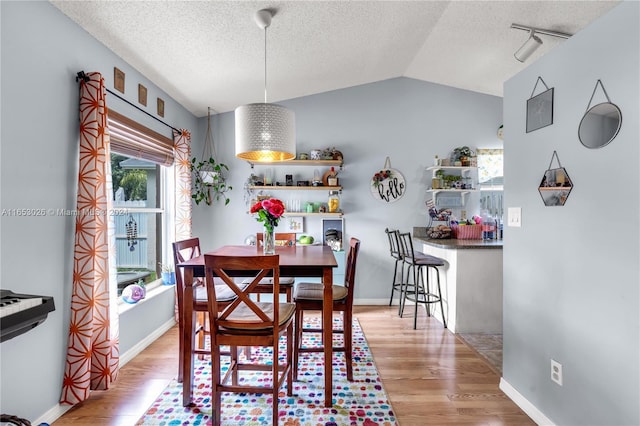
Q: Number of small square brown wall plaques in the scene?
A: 3